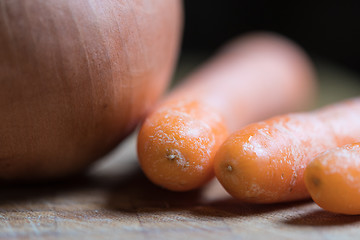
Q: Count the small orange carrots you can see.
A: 3